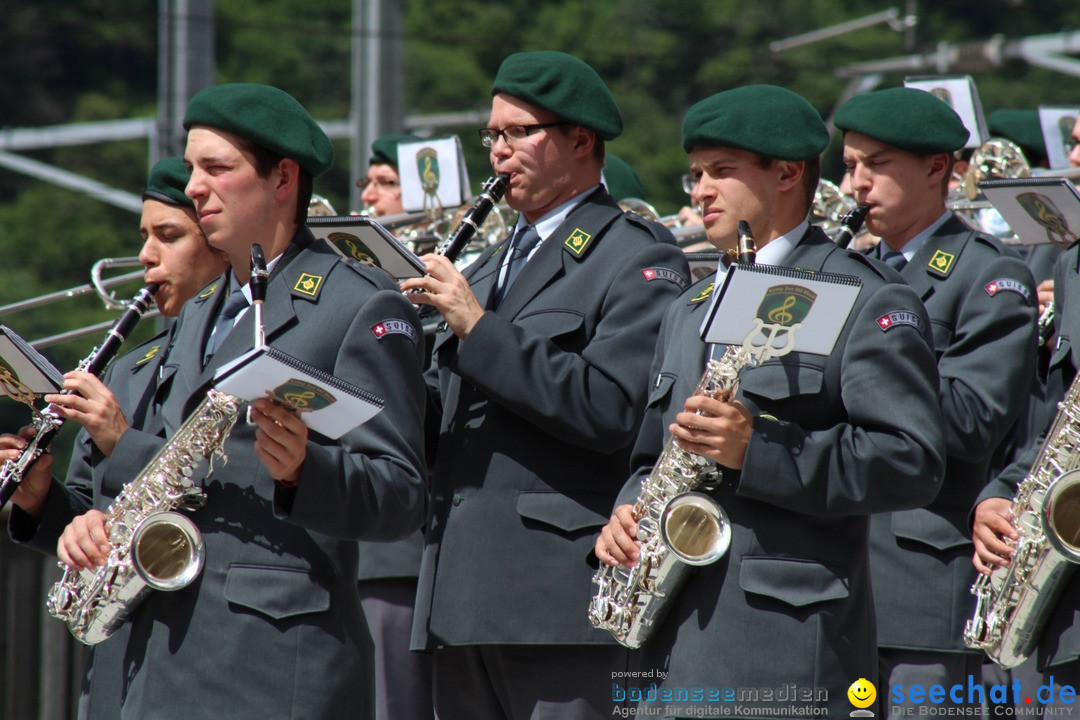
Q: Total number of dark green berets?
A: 8